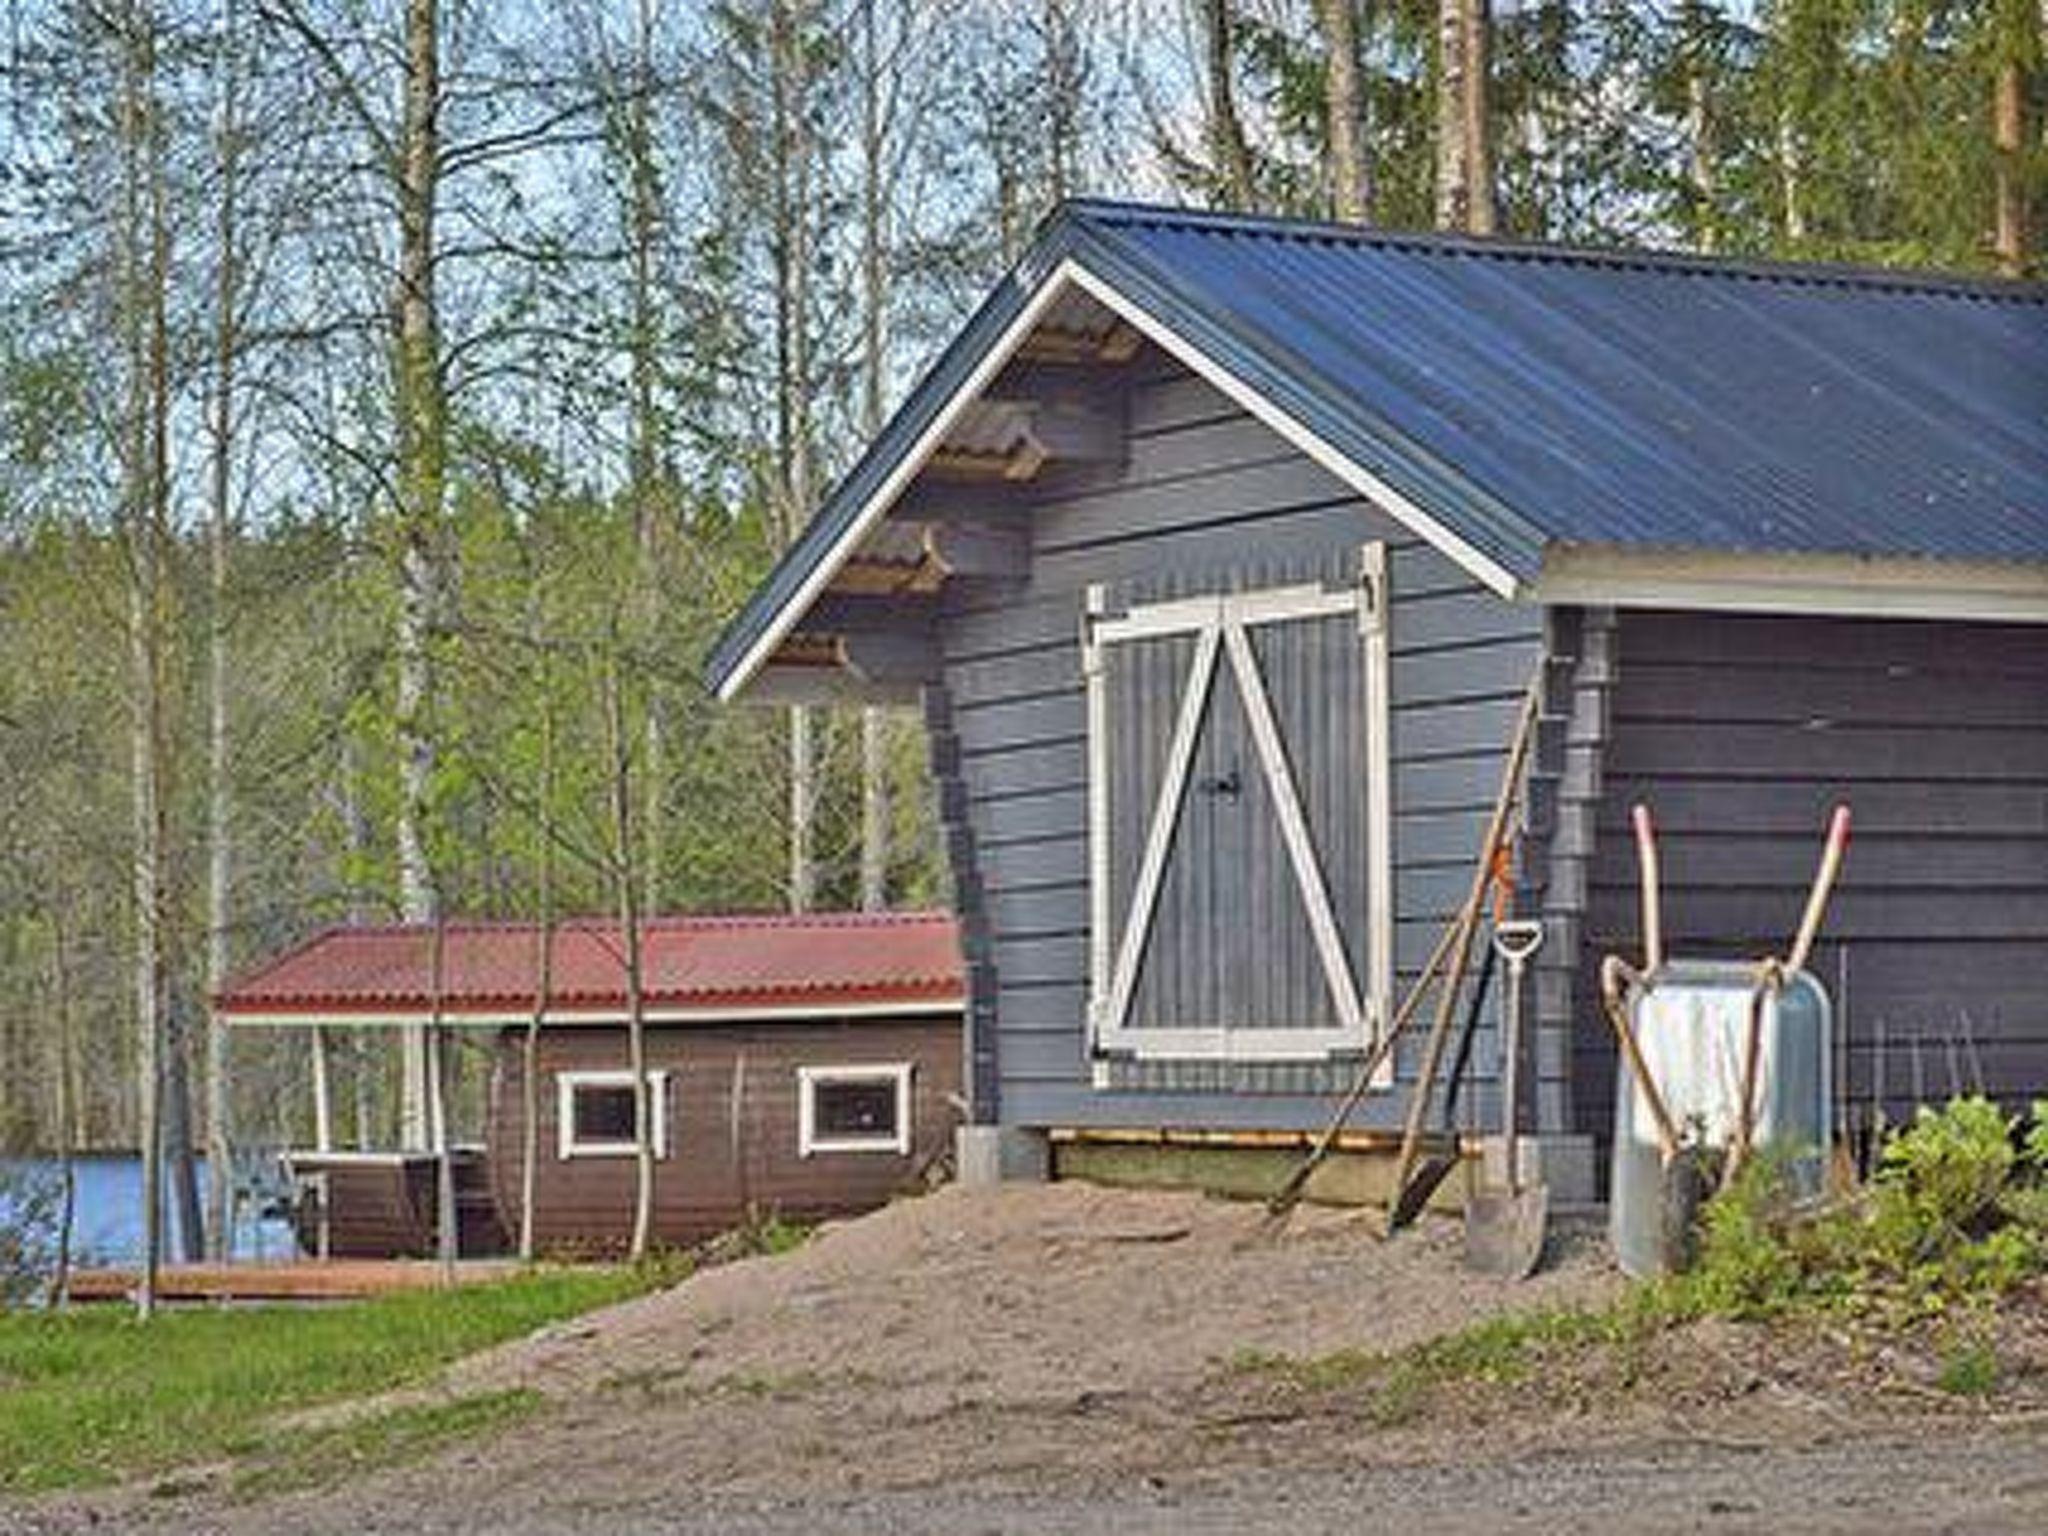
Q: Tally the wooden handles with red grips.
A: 2